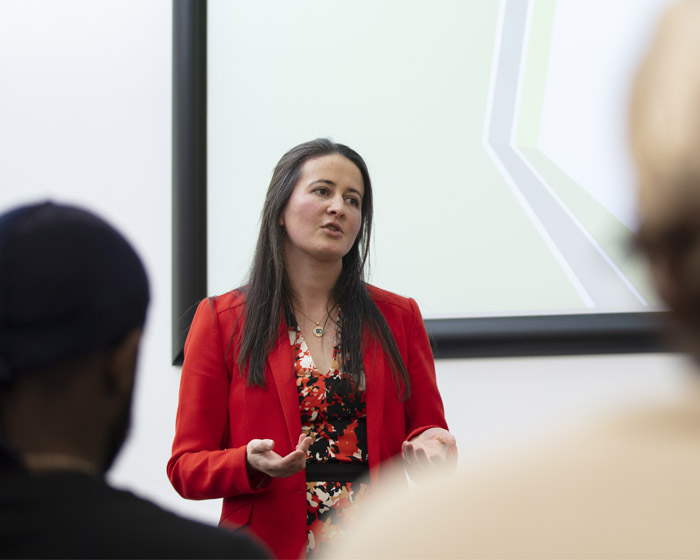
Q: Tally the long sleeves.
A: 2